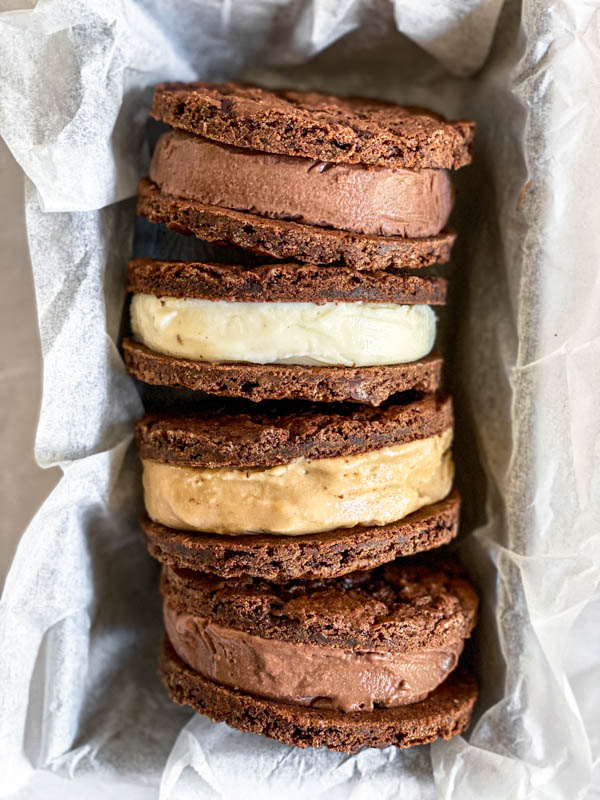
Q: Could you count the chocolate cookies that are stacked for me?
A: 8